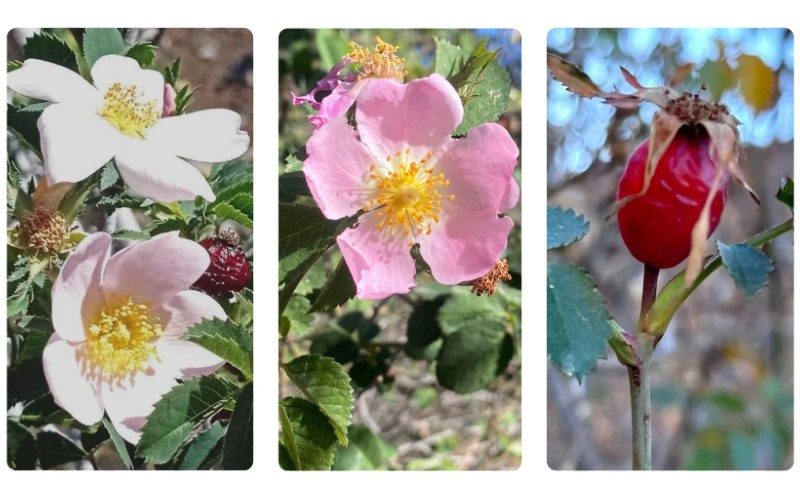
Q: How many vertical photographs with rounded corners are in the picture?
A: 3